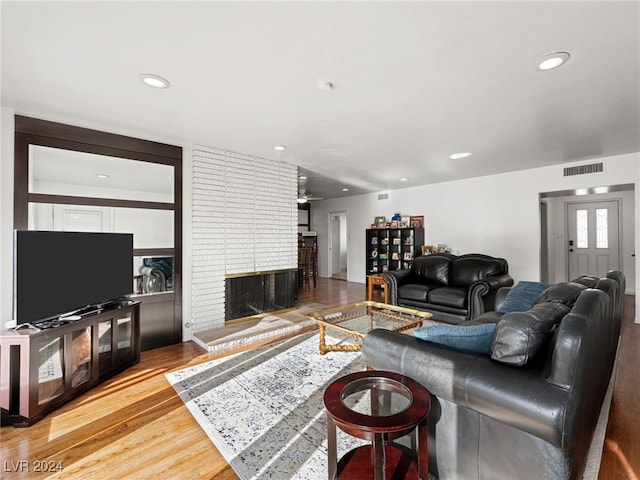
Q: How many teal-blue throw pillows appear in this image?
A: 2